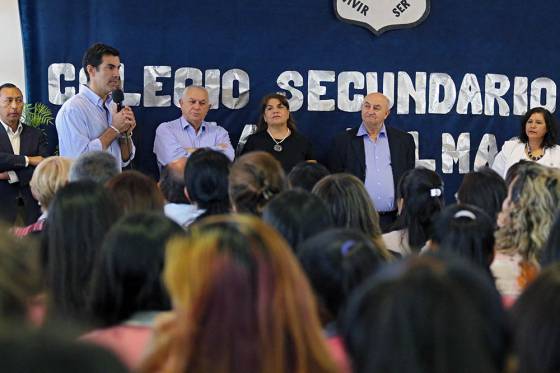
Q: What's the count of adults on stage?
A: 6